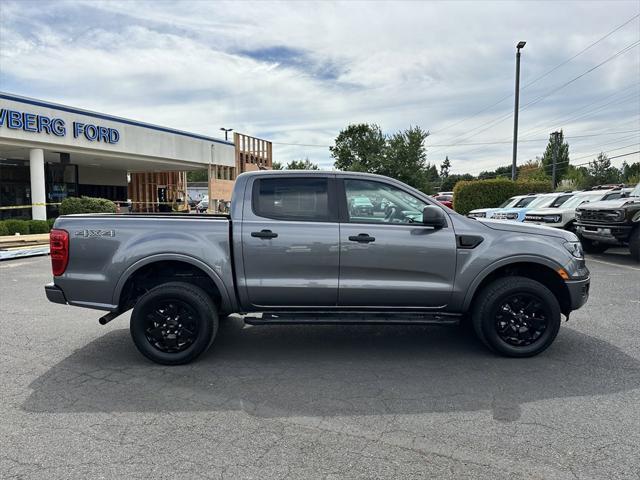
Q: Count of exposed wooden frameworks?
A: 2